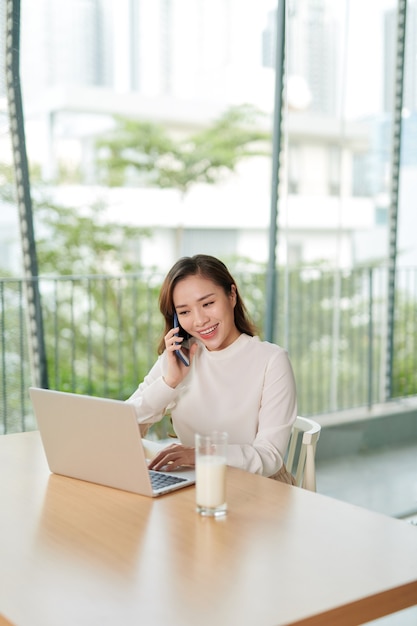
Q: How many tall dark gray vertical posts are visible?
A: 3